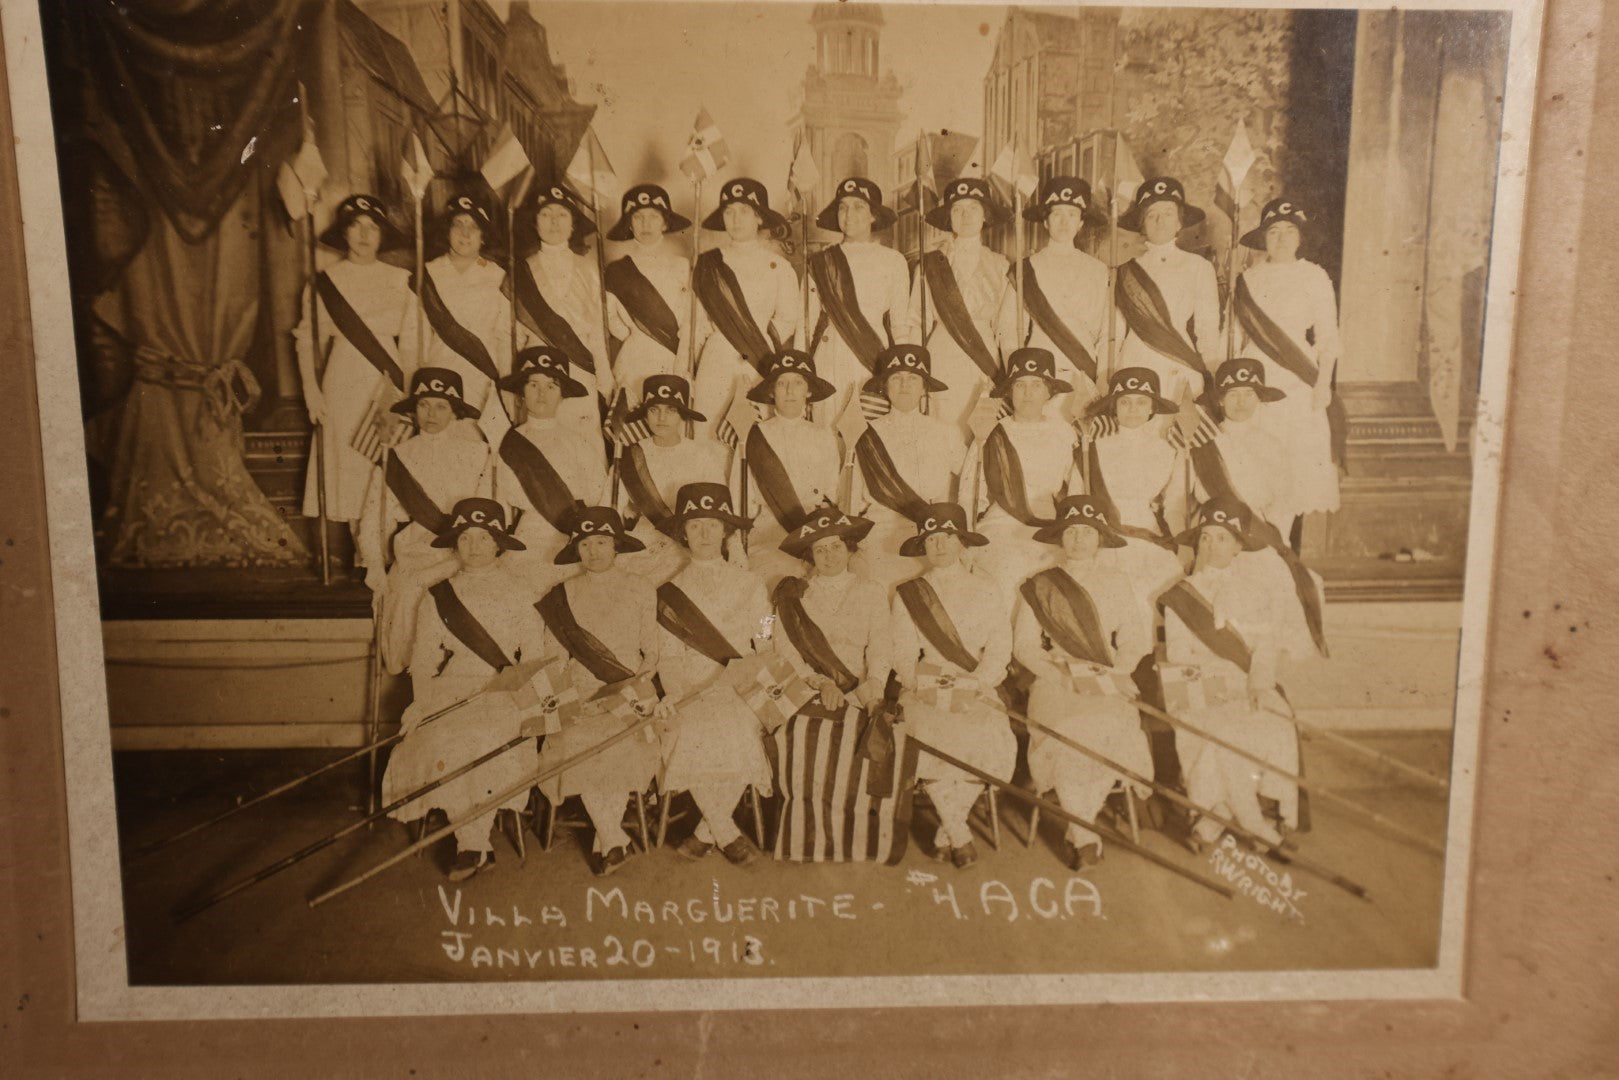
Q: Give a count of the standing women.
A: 10